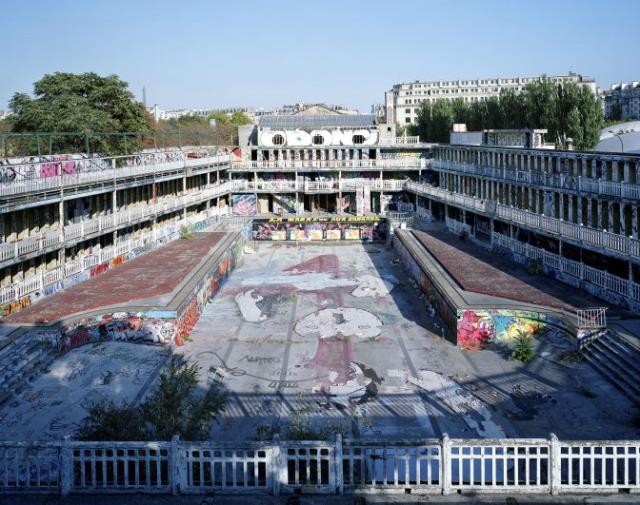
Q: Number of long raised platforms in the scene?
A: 2